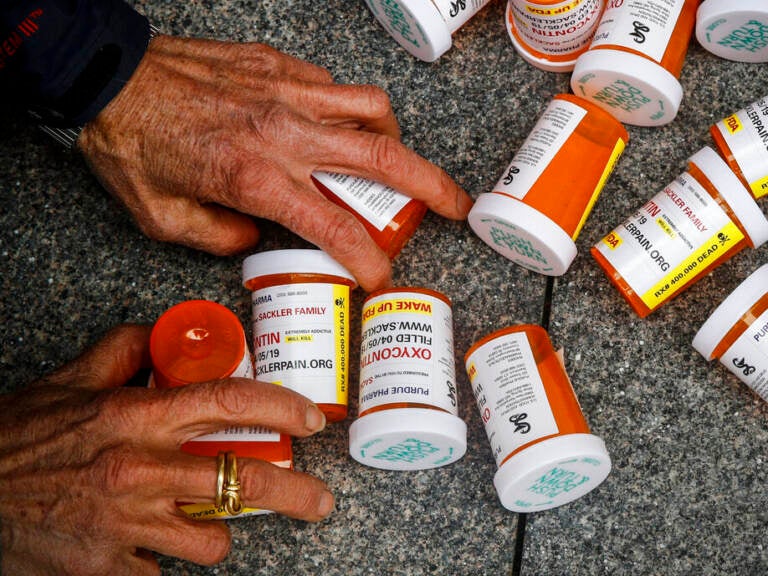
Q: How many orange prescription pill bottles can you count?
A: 14